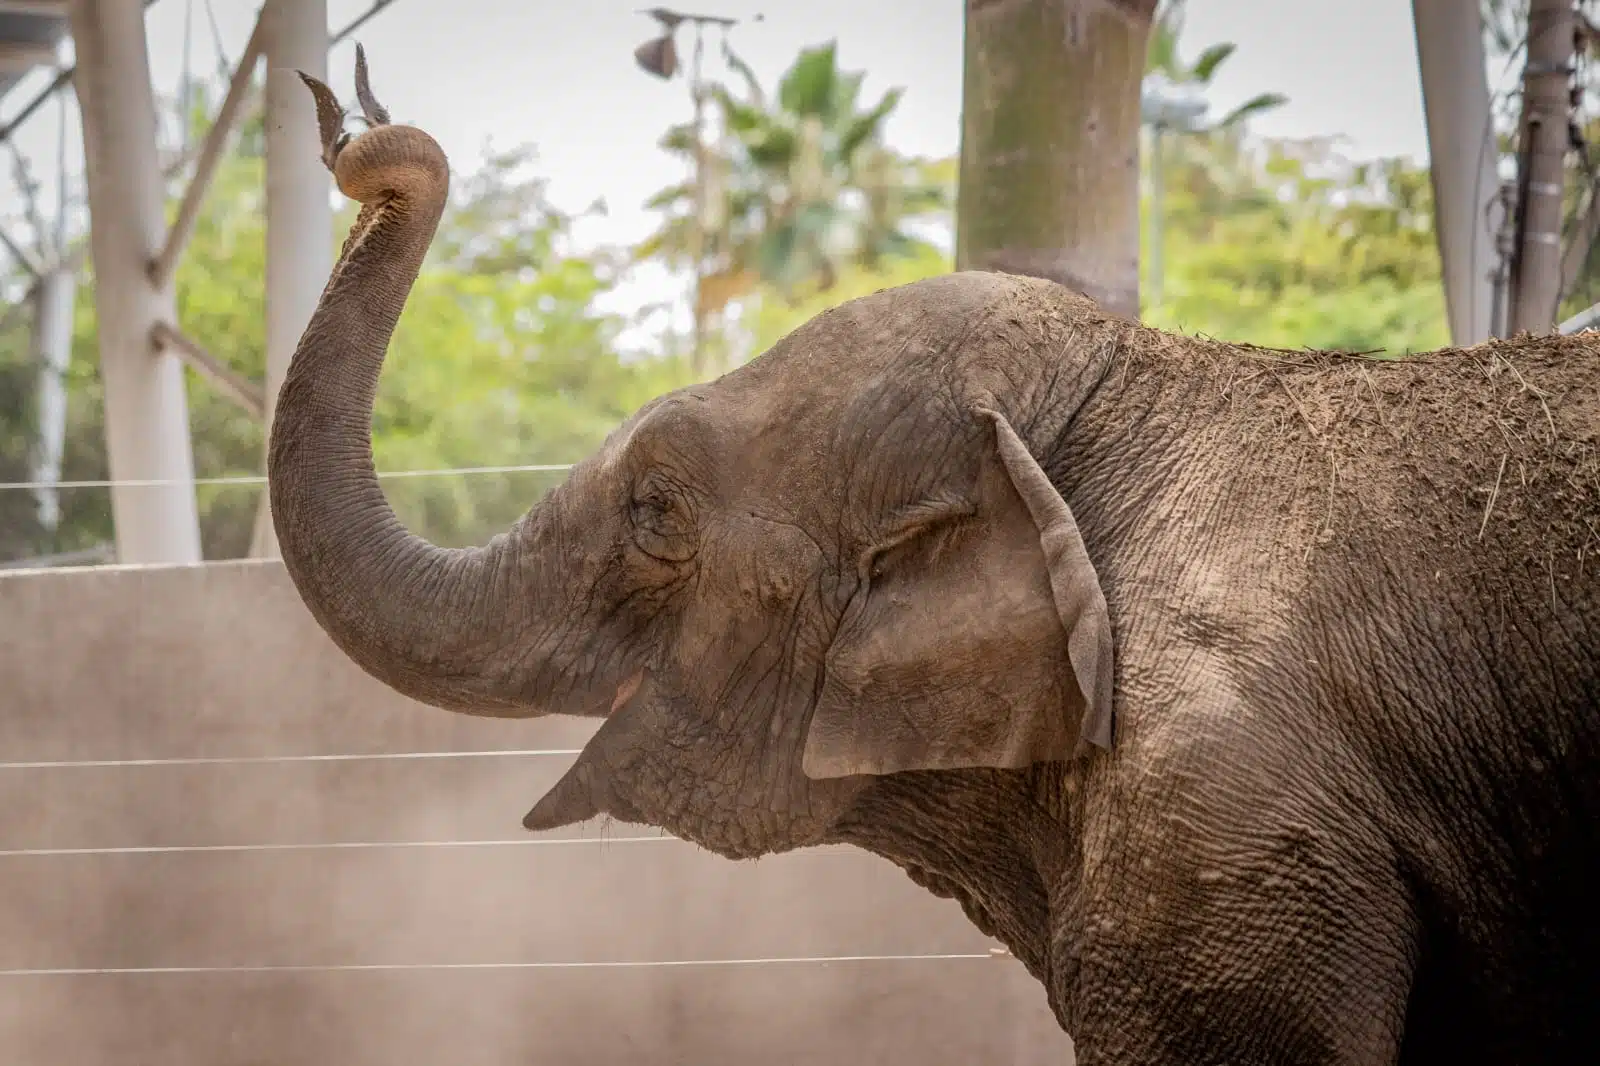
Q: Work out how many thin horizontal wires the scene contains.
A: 4